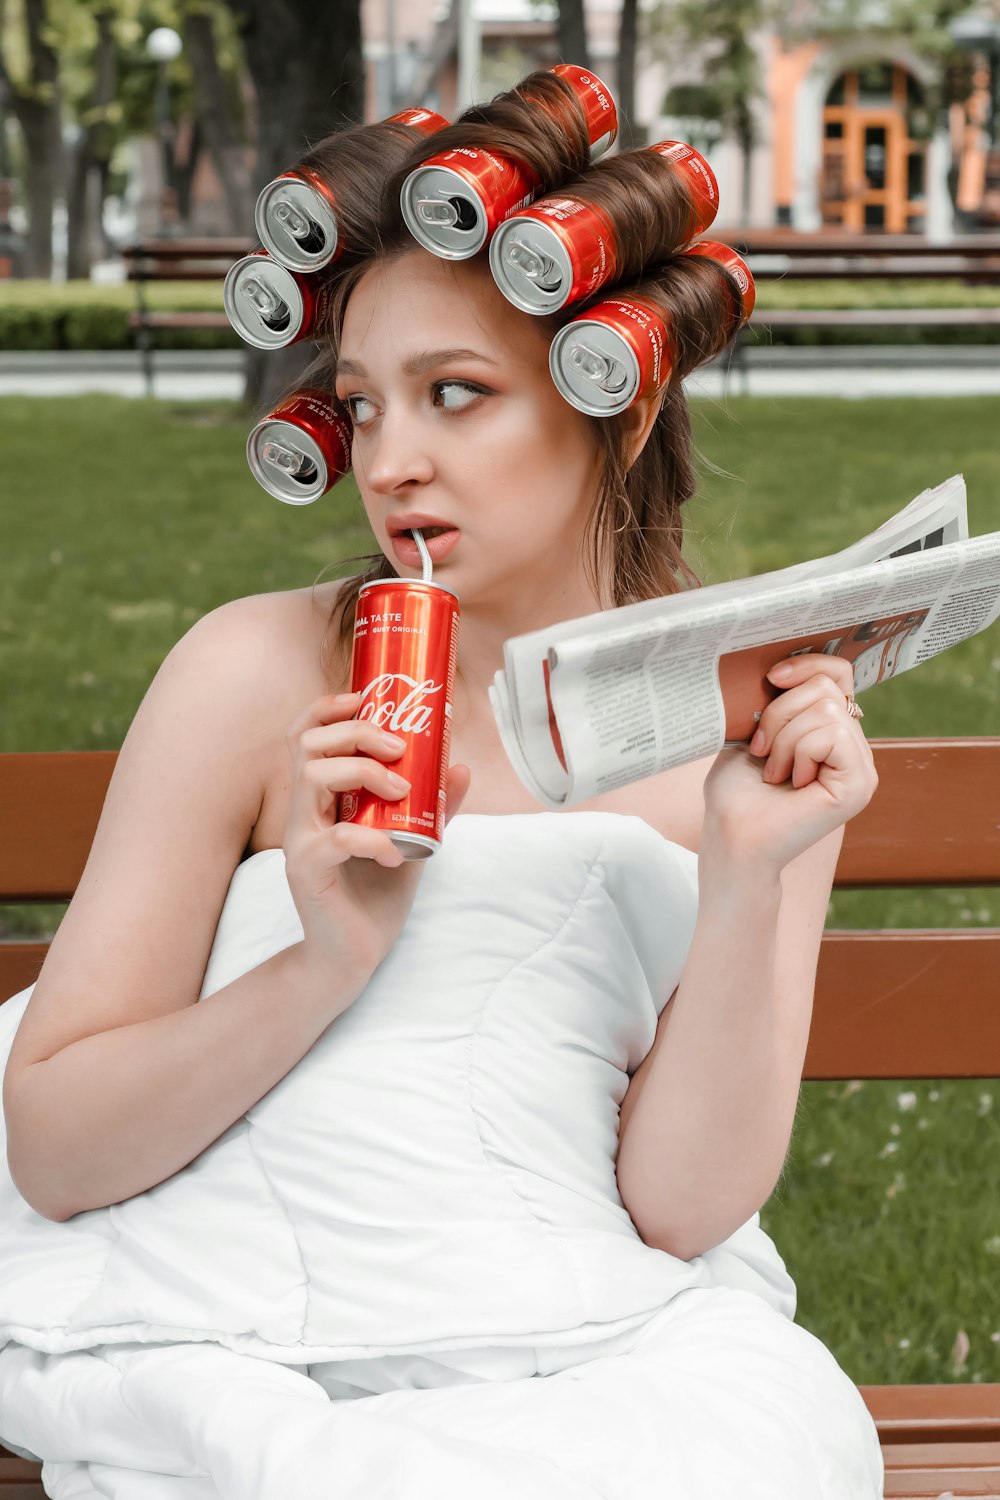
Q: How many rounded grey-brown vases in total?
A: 0